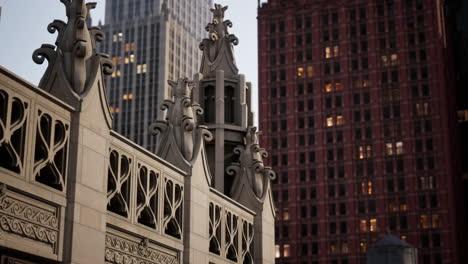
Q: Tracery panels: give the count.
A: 8